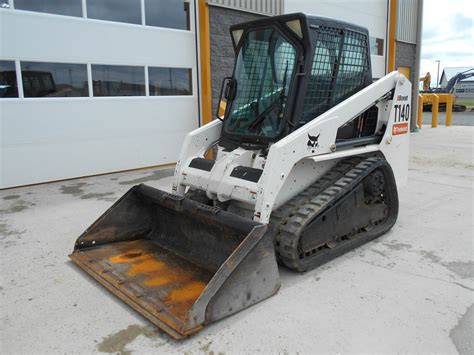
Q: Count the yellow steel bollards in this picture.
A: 3